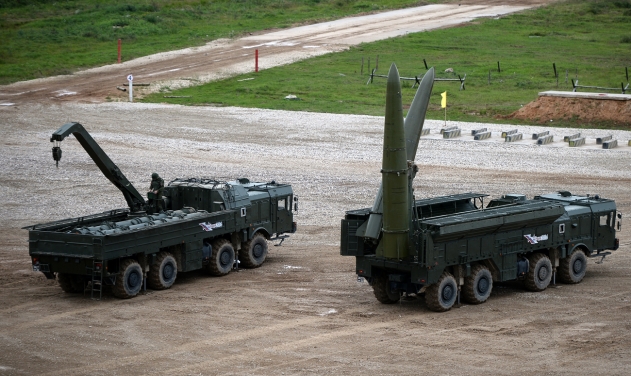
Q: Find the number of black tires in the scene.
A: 10